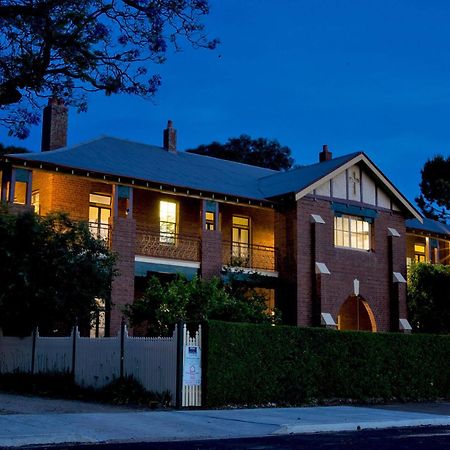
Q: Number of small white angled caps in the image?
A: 6